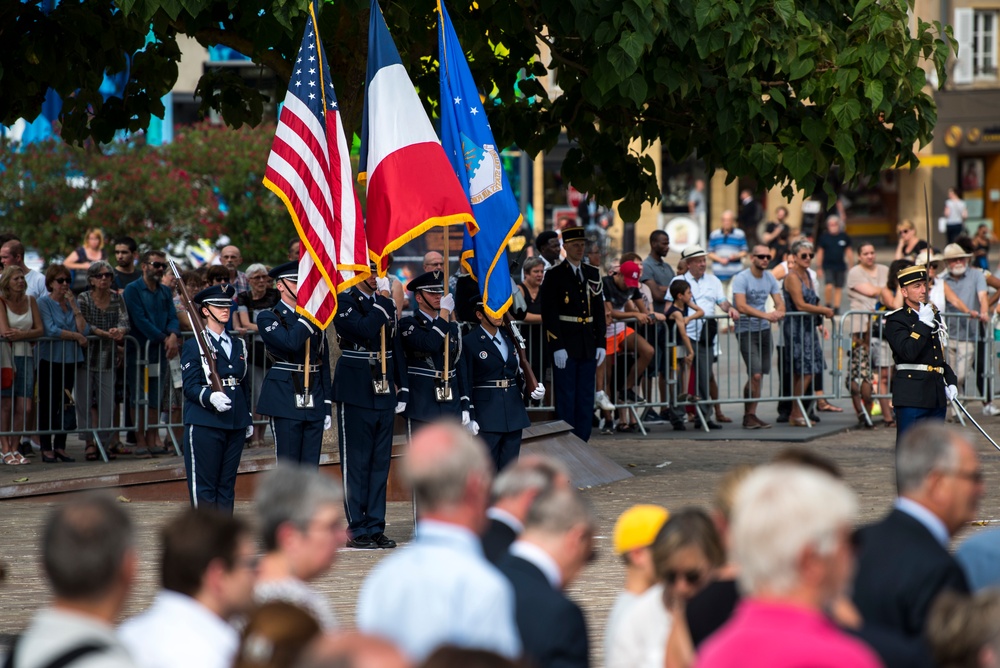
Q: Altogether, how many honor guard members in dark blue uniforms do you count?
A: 5